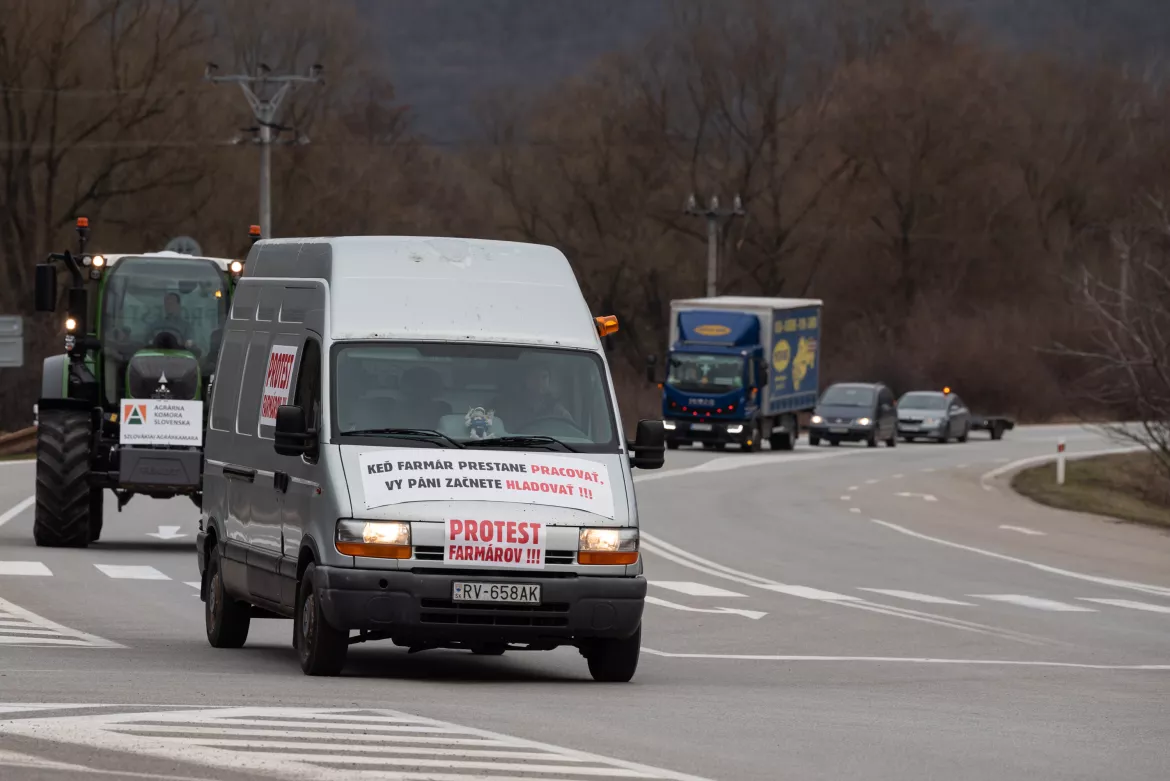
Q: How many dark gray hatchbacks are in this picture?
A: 1